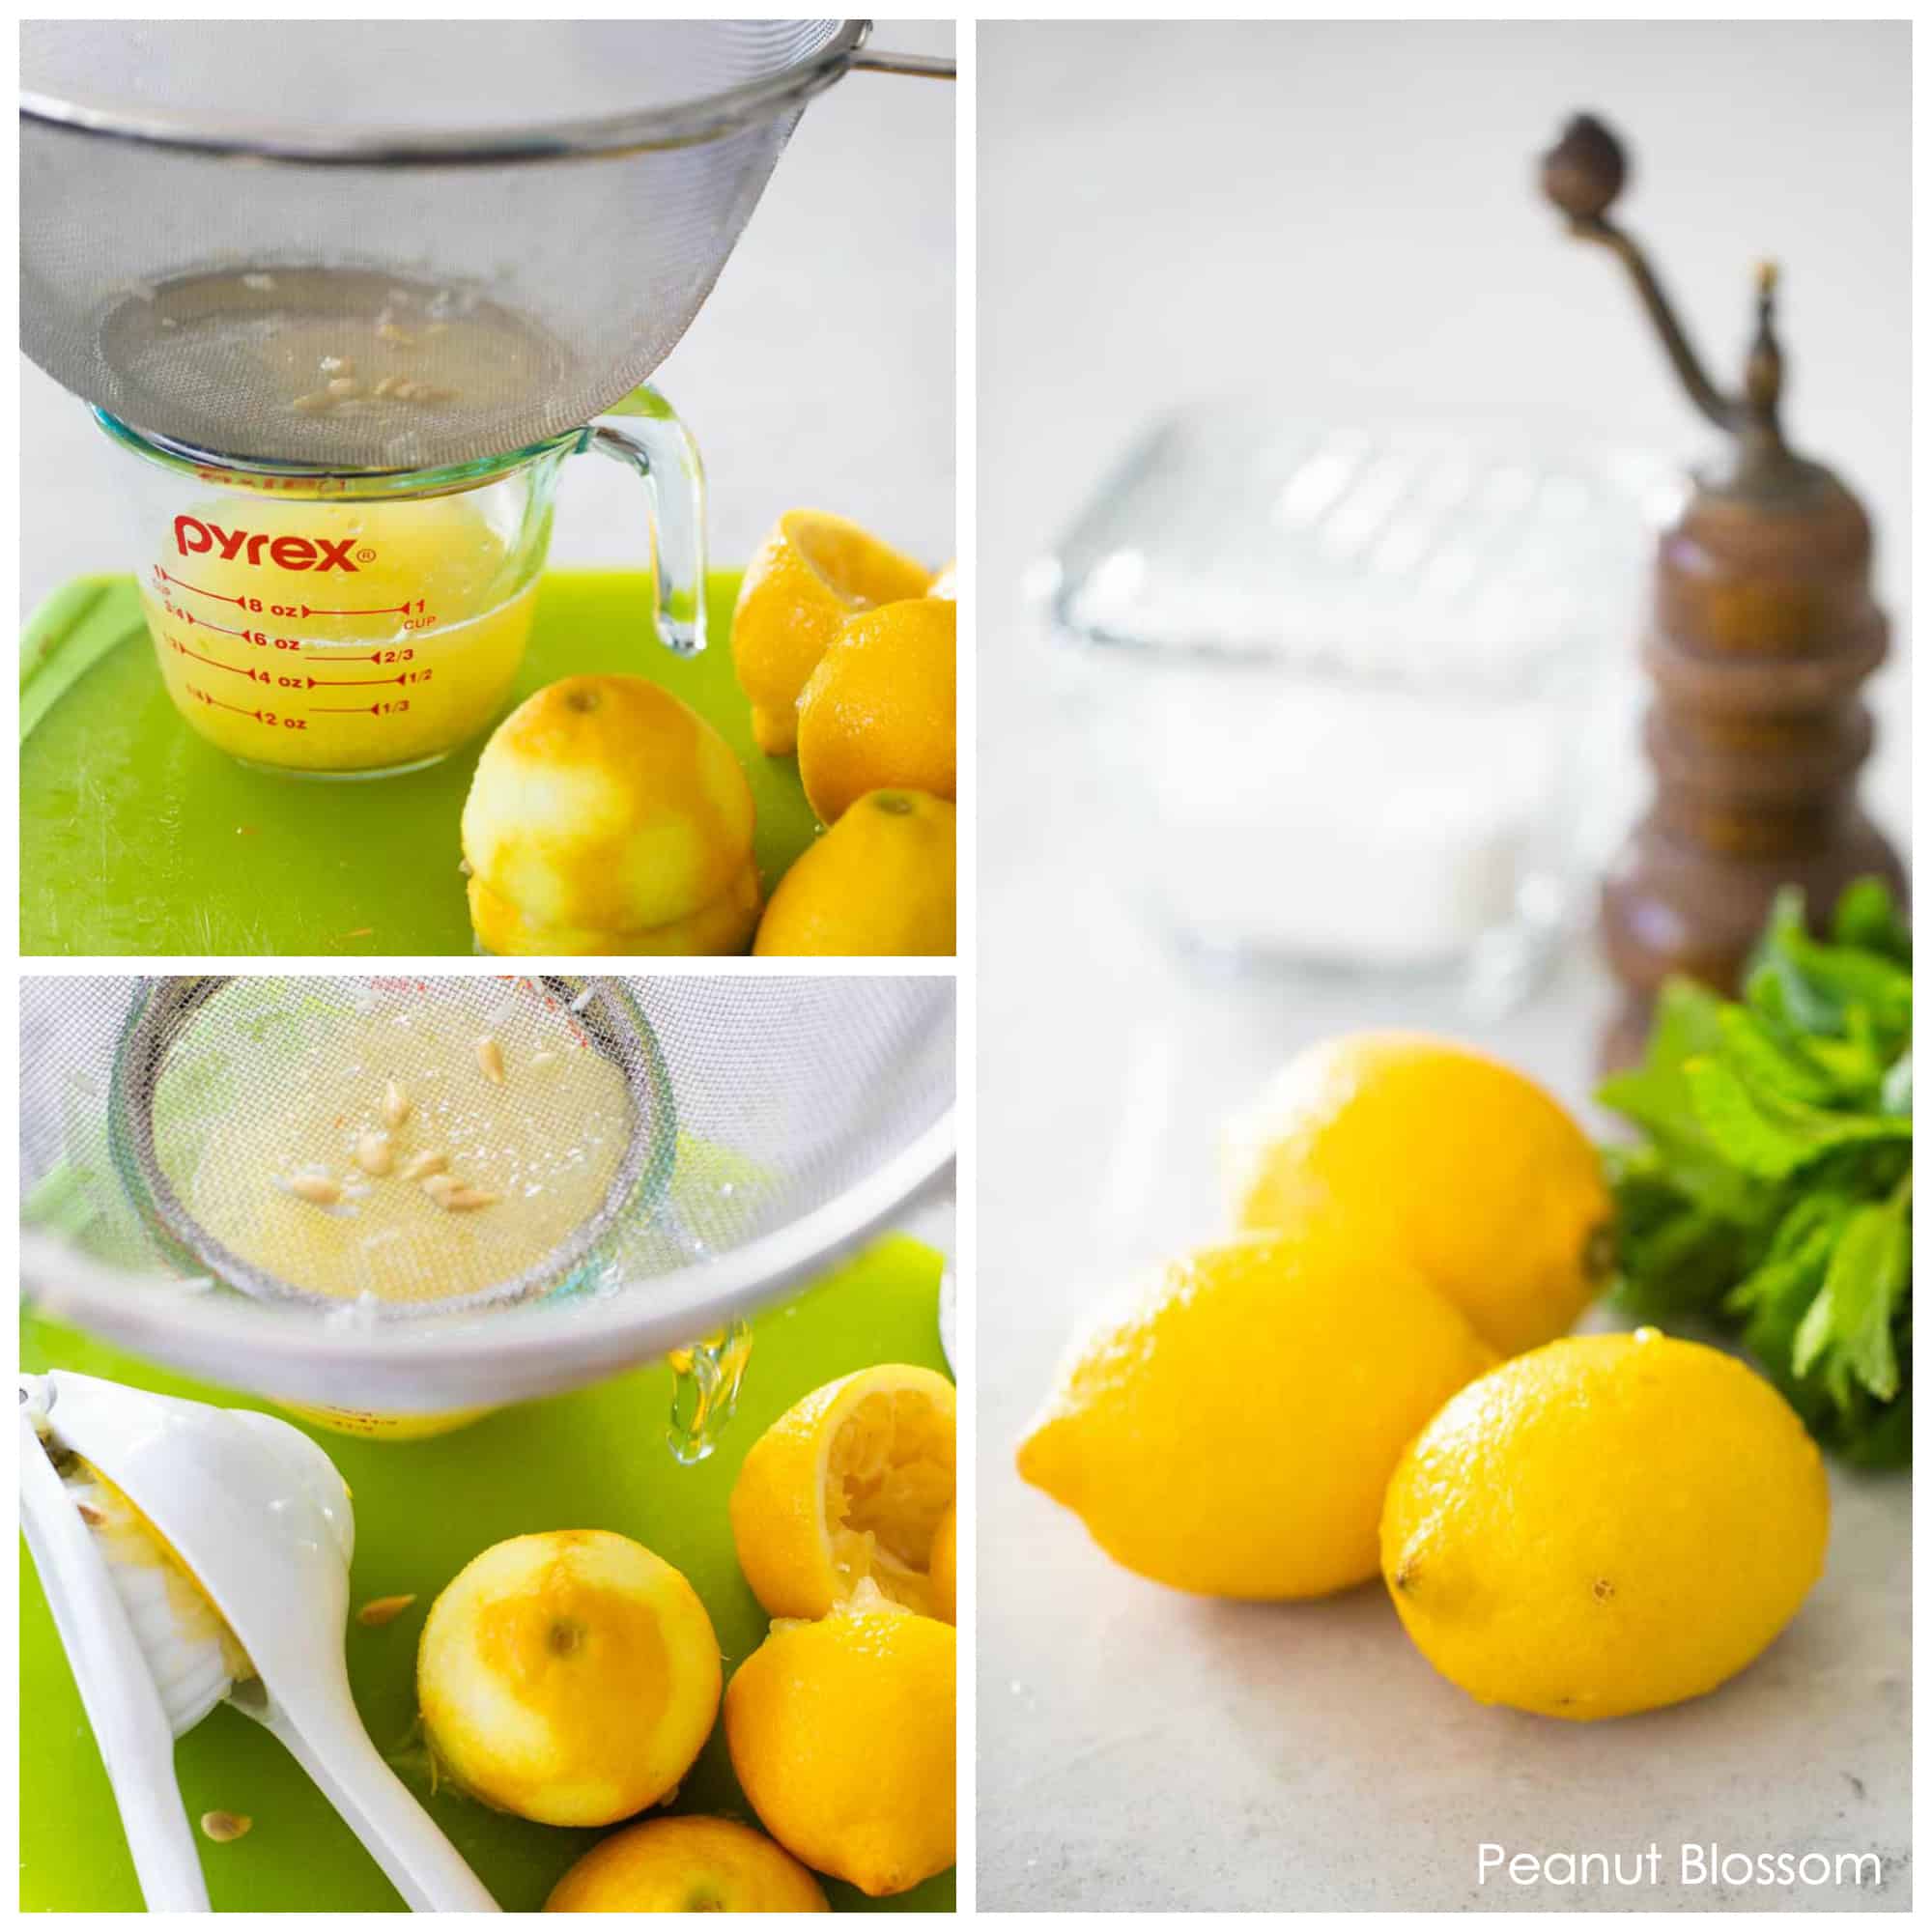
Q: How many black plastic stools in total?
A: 0